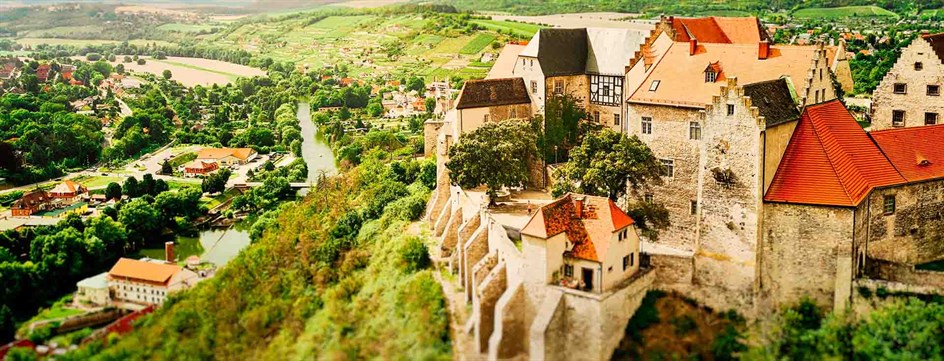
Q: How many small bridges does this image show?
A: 1